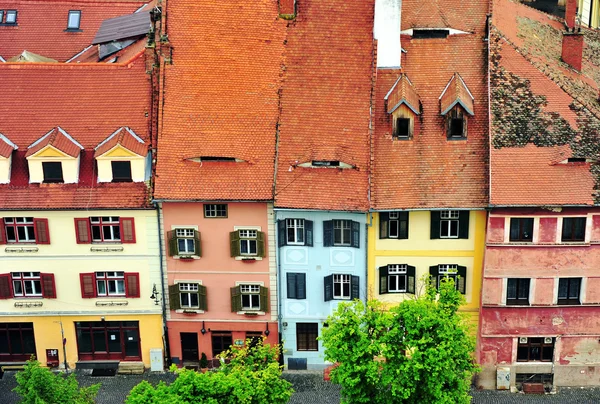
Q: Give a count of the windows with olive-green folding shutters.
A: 4